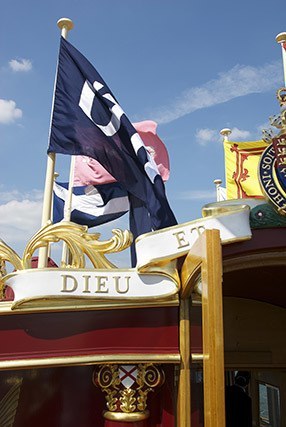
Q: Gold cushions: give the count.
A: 0